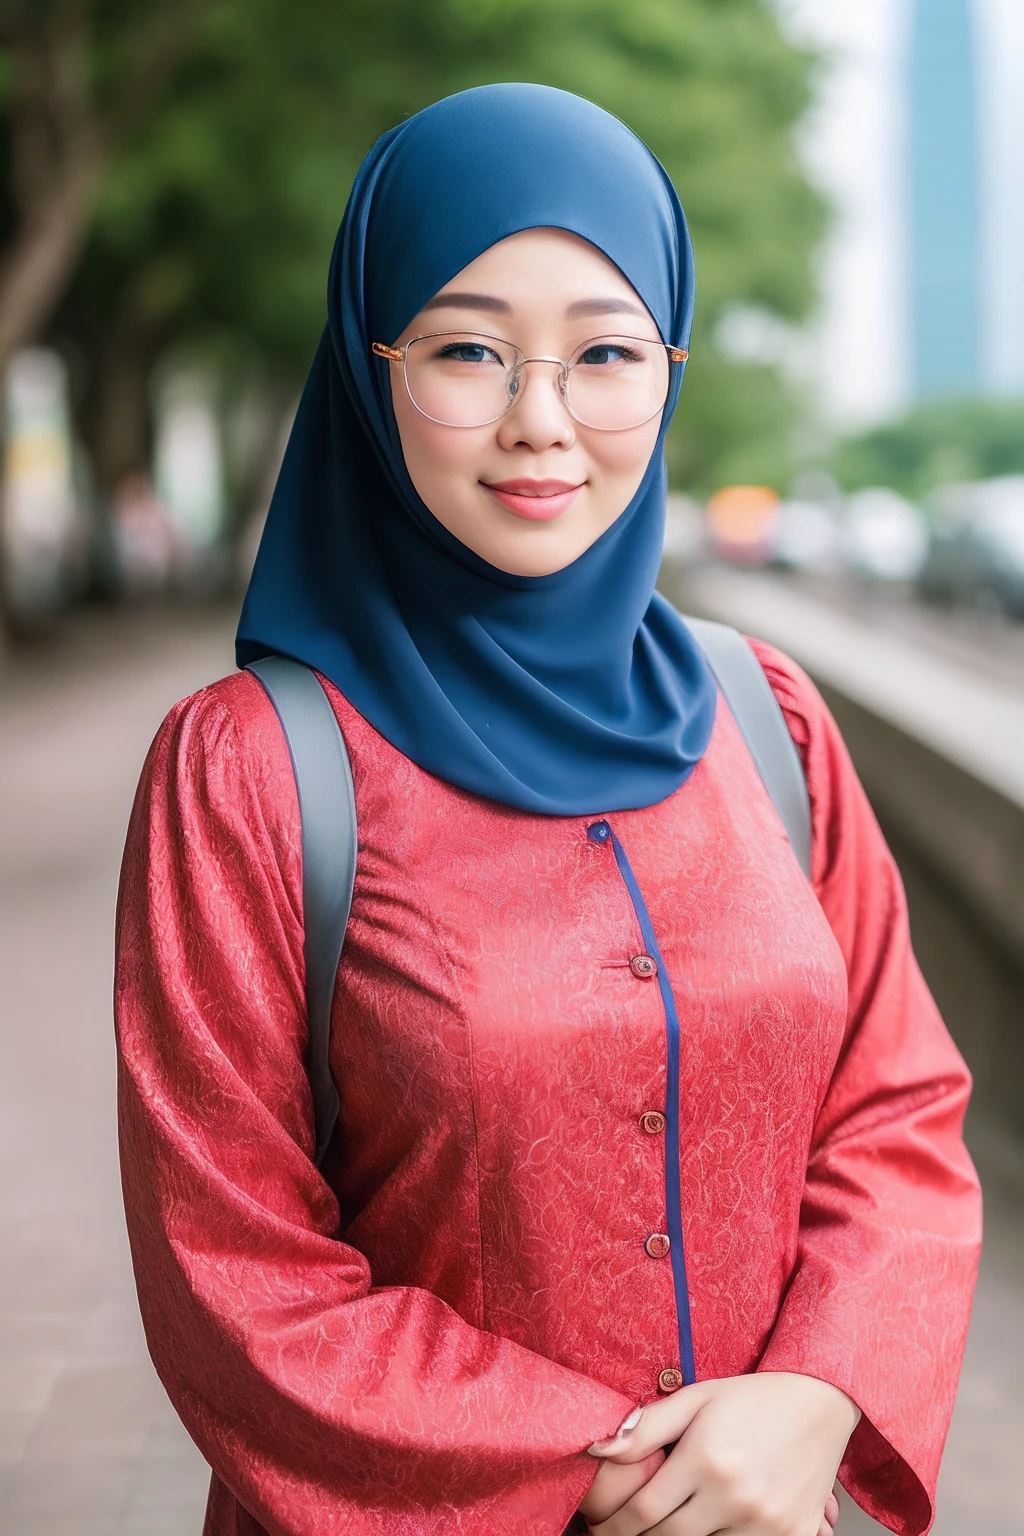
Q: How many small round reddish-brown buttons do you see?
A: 4